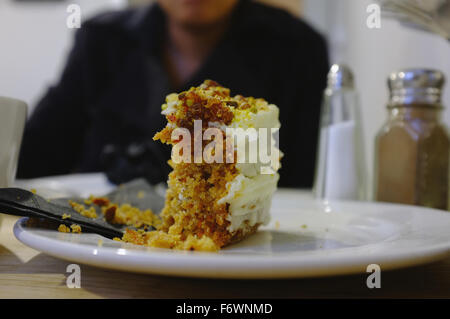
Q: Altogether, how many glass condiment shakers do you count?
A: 2